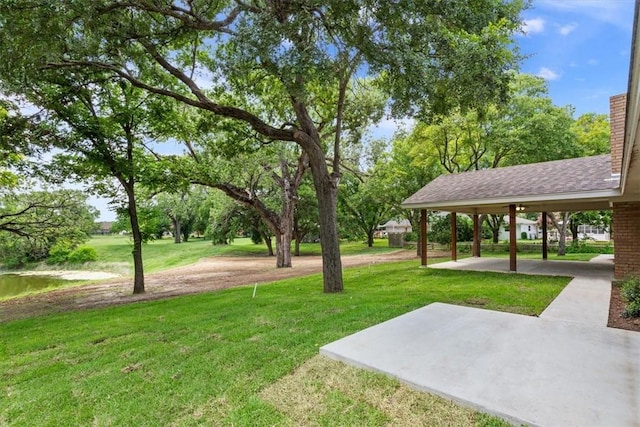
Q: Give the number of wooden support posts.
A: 5